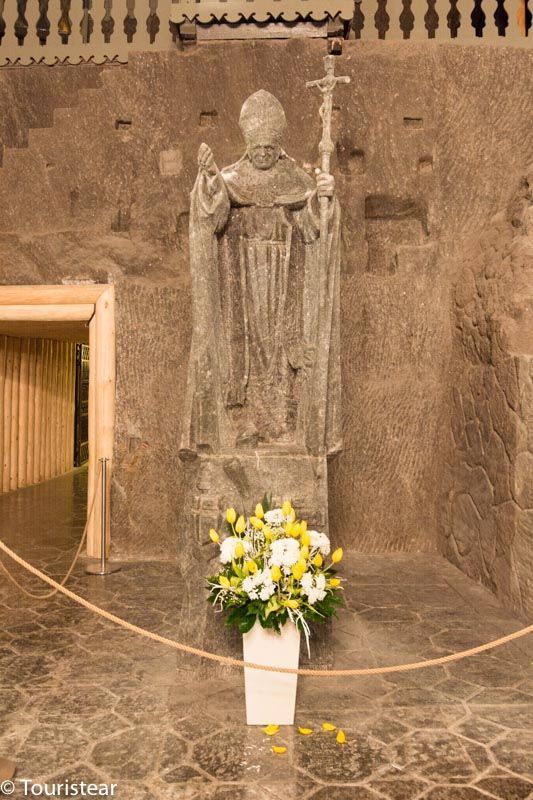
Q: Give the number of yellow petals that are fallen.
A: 5